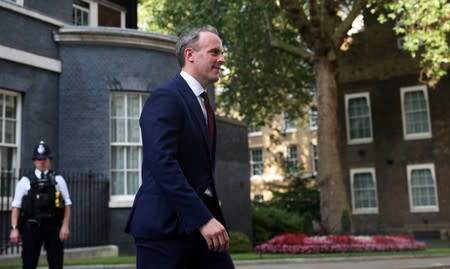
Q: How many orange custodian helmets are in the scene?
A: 0